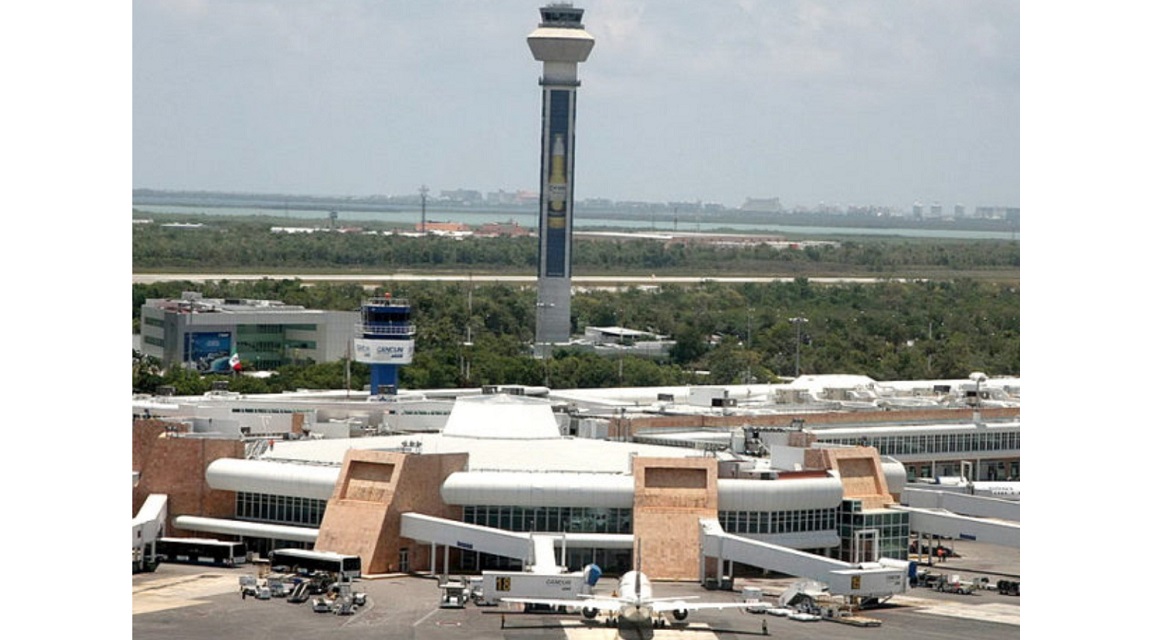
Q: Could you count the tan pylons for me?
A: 3